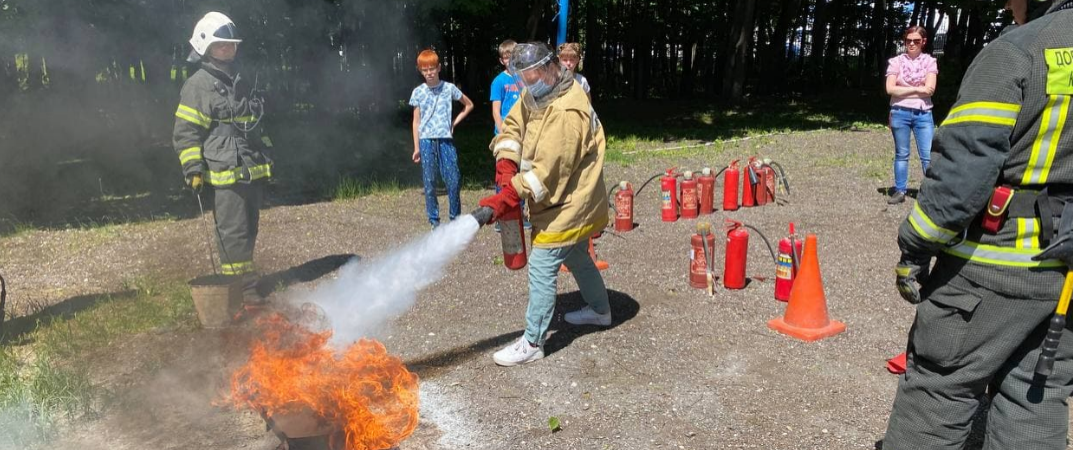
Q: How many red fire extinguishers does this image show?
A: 12